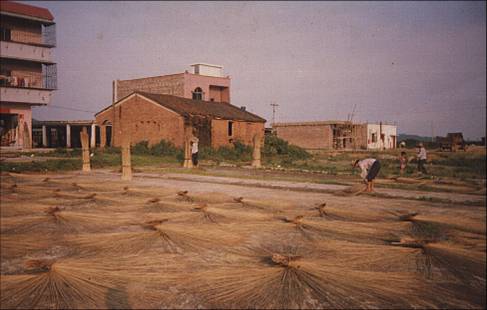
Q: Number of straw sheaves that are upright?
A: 4